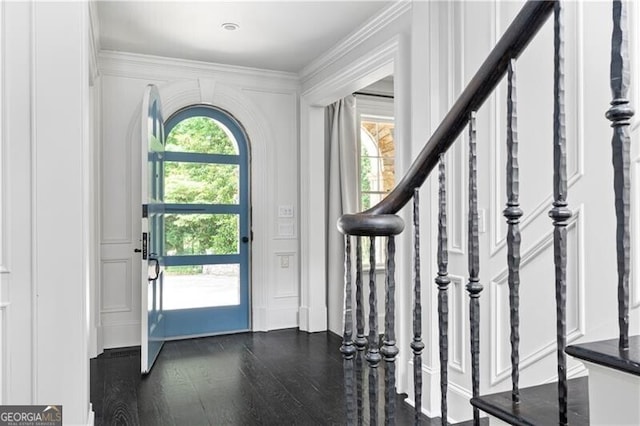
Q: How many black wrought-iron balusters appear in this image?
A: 10